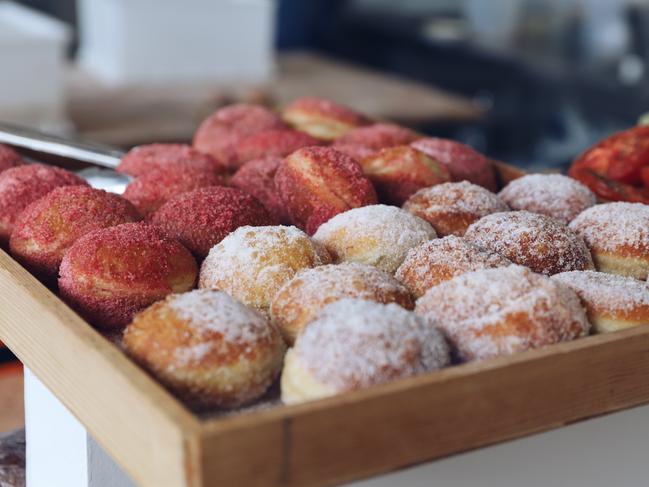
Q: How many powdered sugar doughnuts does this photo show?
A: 12